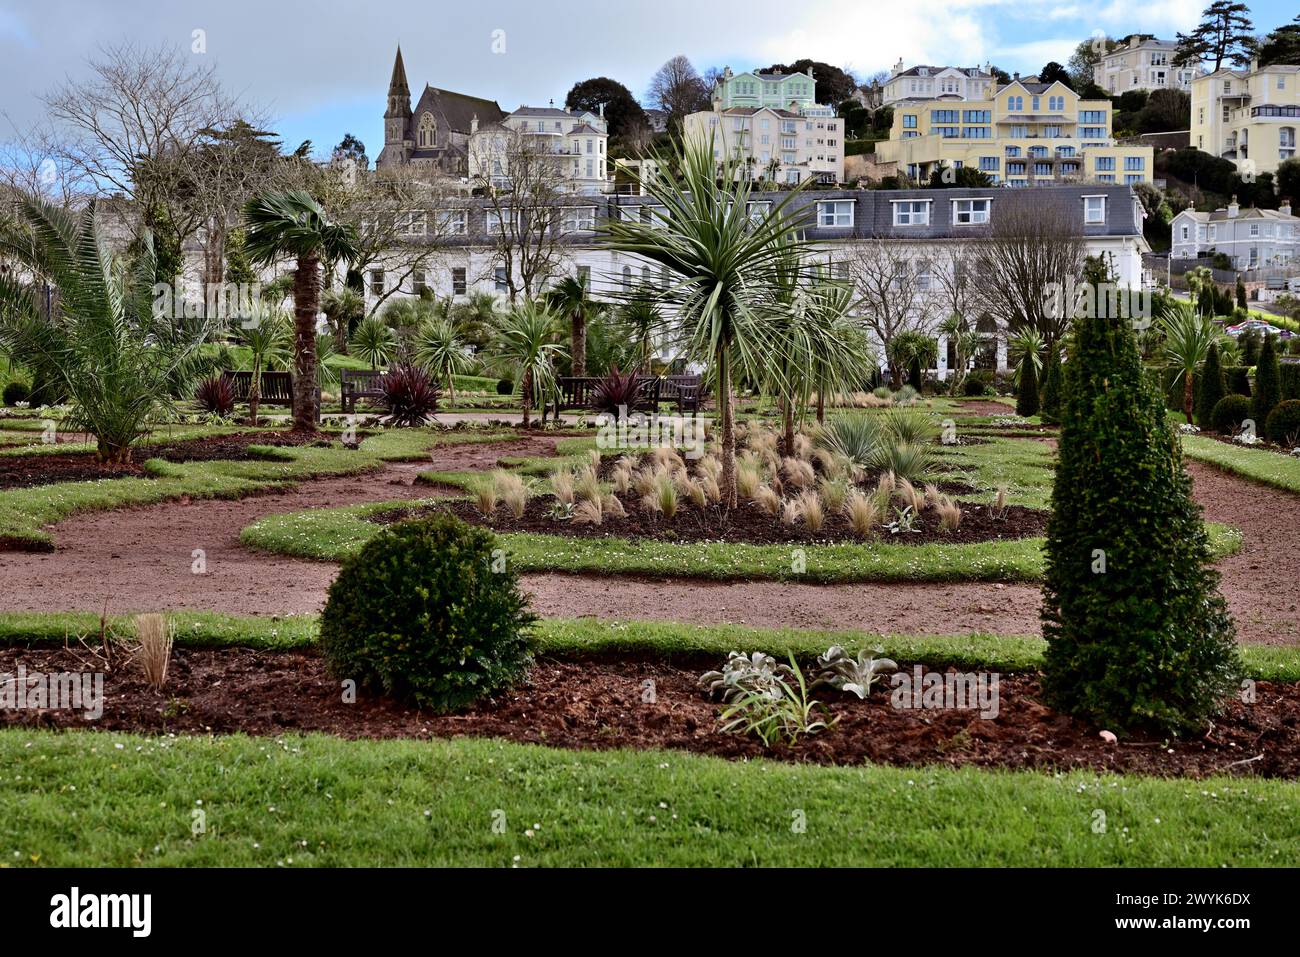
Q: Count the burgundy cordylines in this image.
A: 3